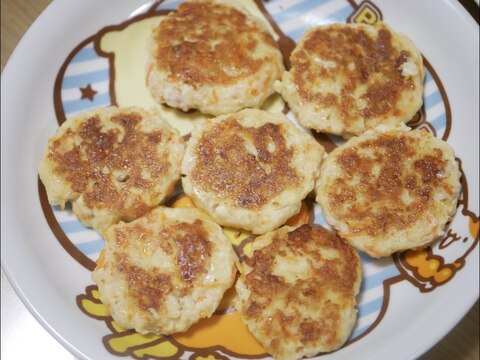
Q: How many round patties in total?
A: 7